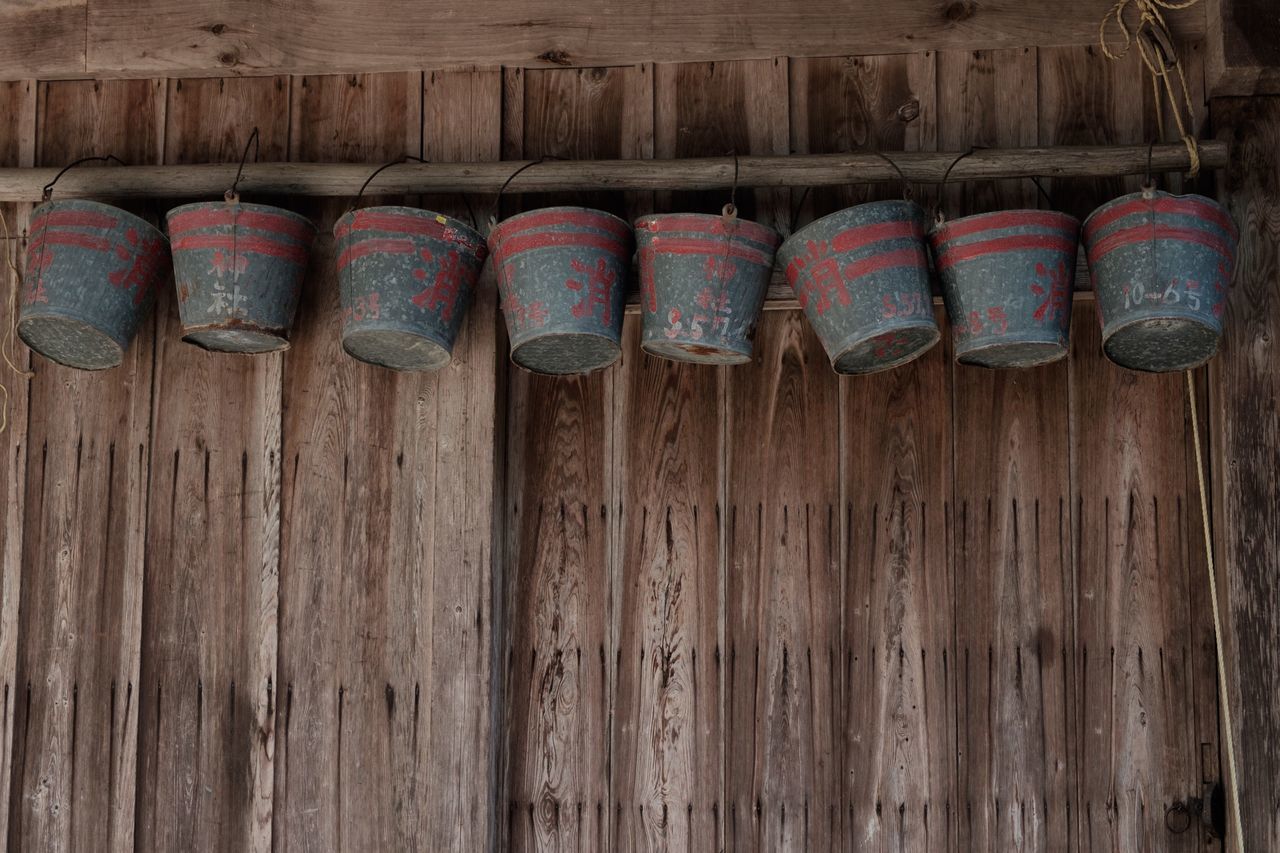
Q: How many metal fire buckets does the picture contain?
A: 8